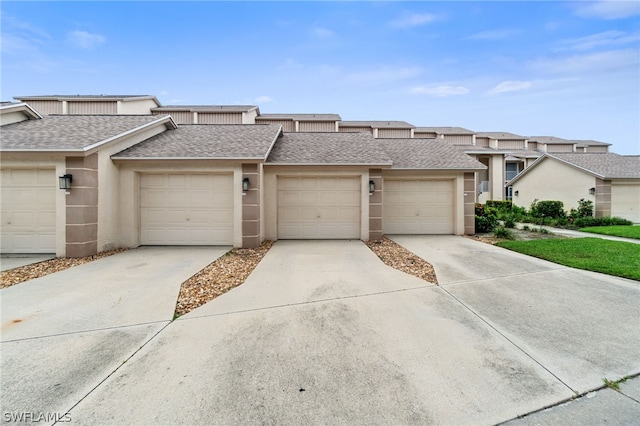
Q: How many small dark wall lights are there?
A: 5